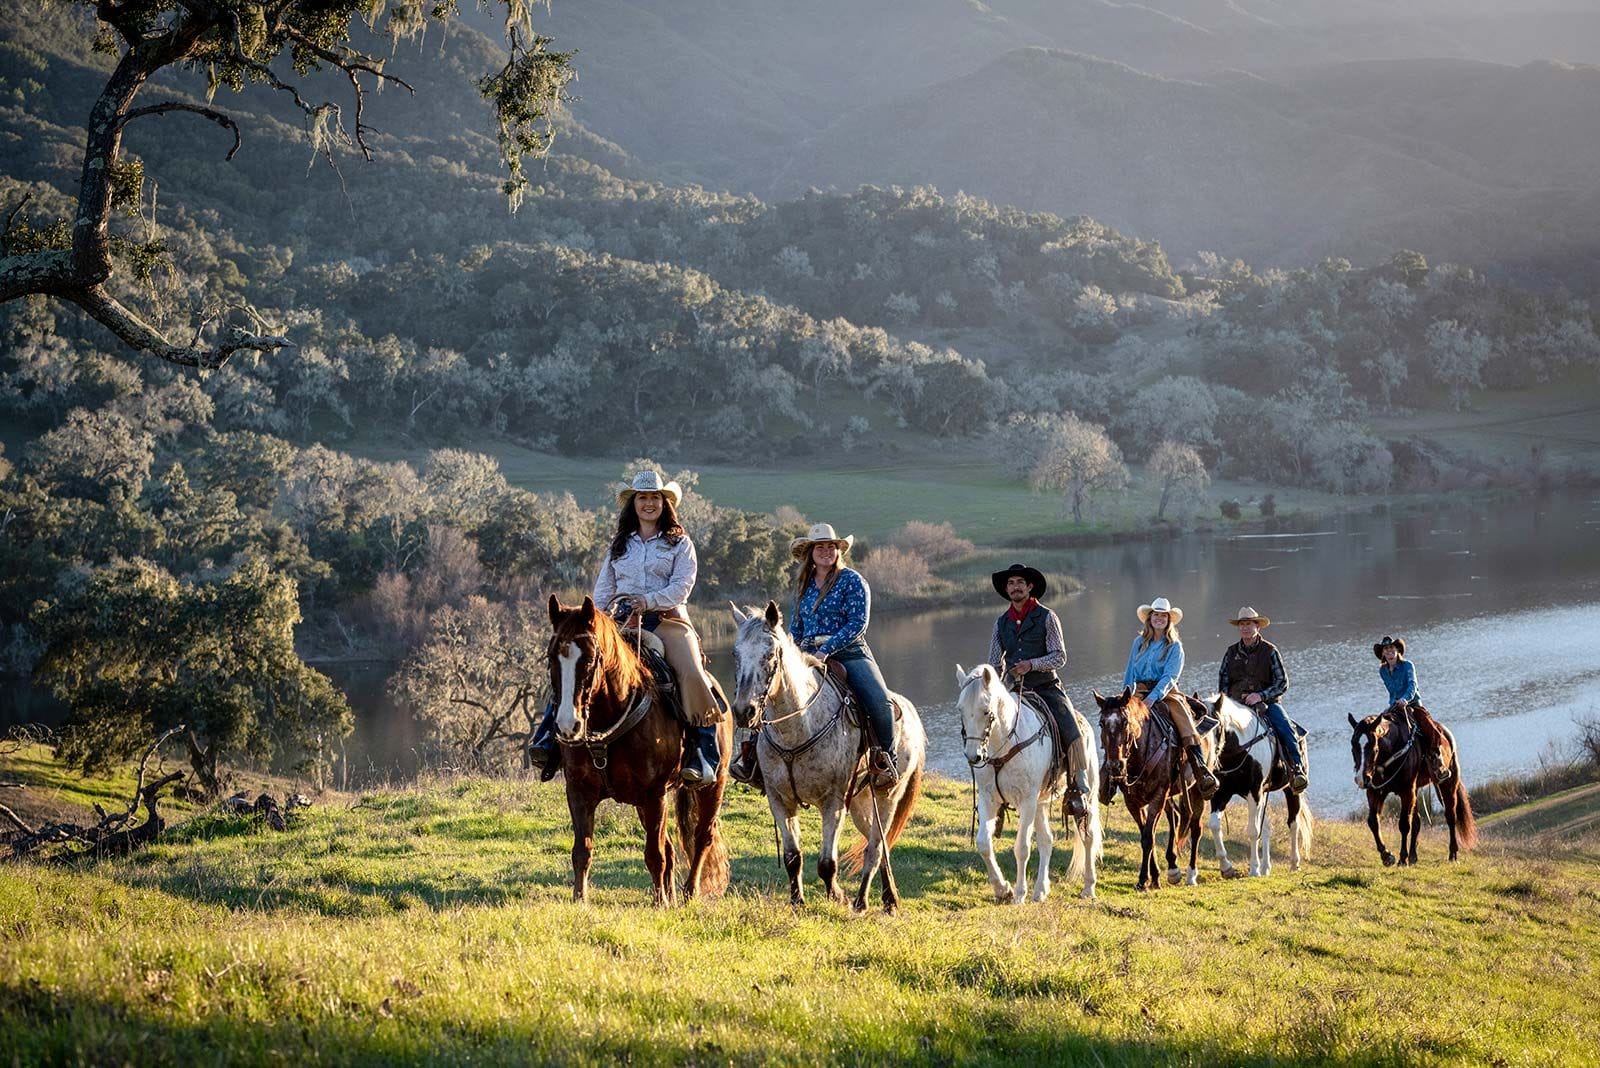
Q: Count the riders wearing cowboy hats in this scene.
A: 6